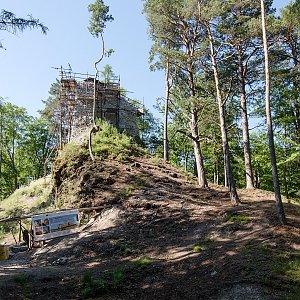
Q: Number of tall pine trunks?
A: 5